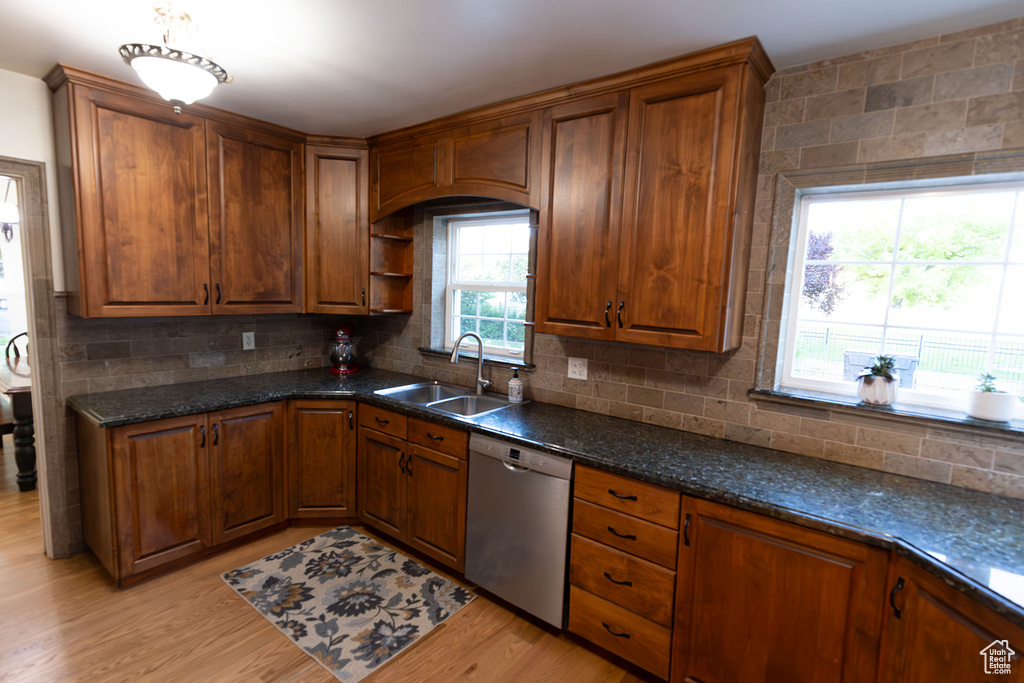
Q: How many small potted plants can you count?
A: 2